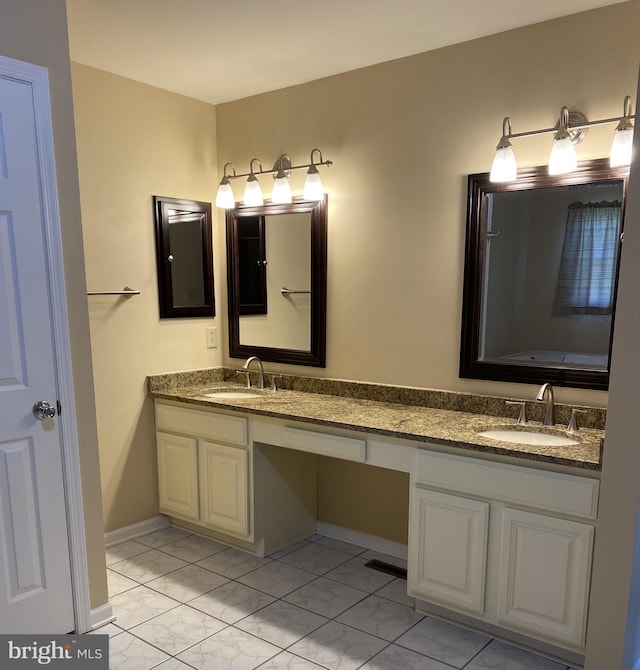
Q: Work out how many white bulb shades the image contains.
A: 7